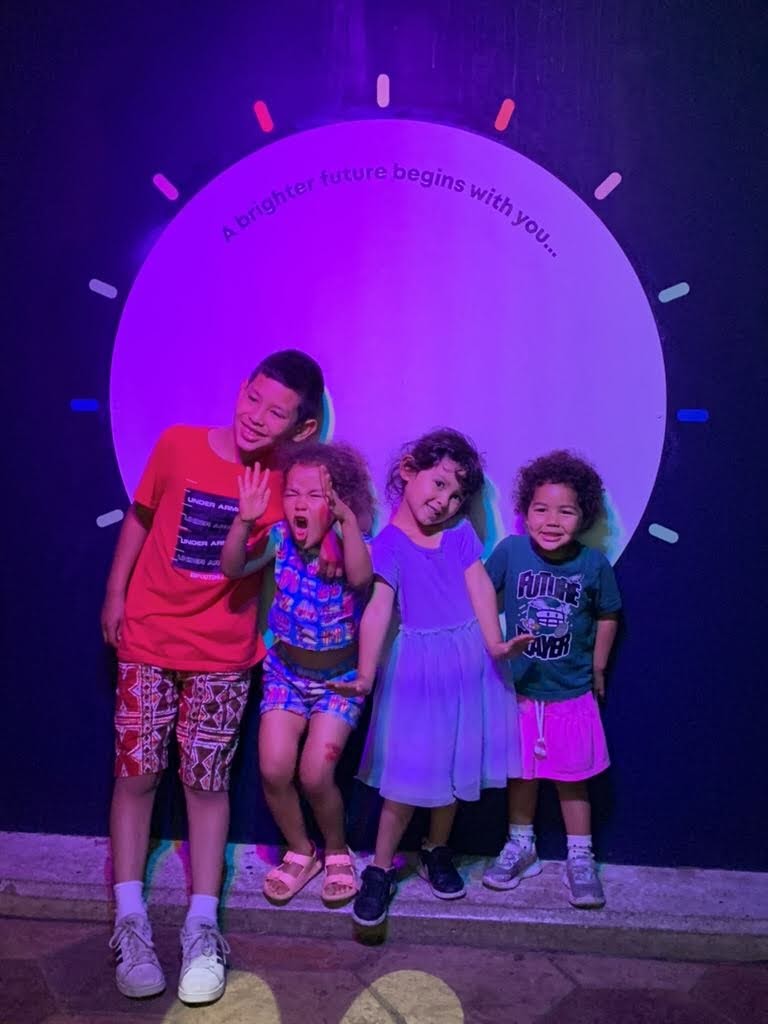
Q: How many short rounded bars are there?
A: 11